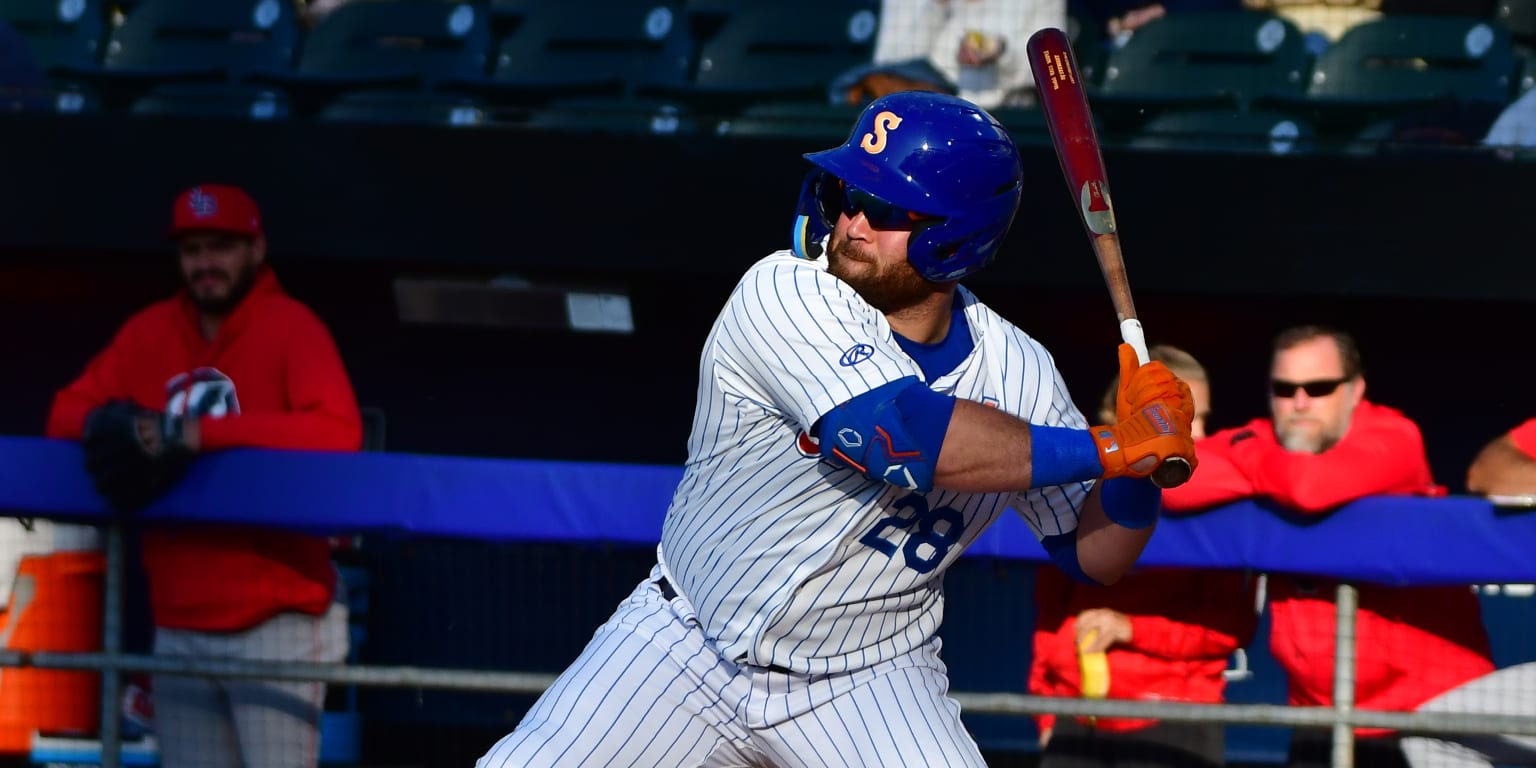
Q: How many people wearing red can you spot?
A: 4